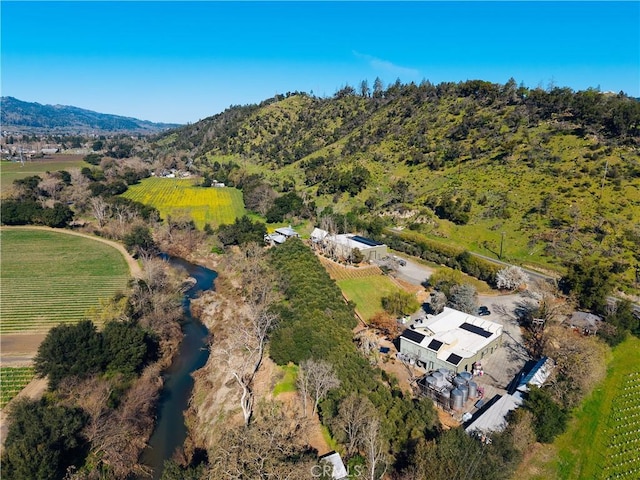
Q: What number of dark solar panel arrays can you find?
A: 5